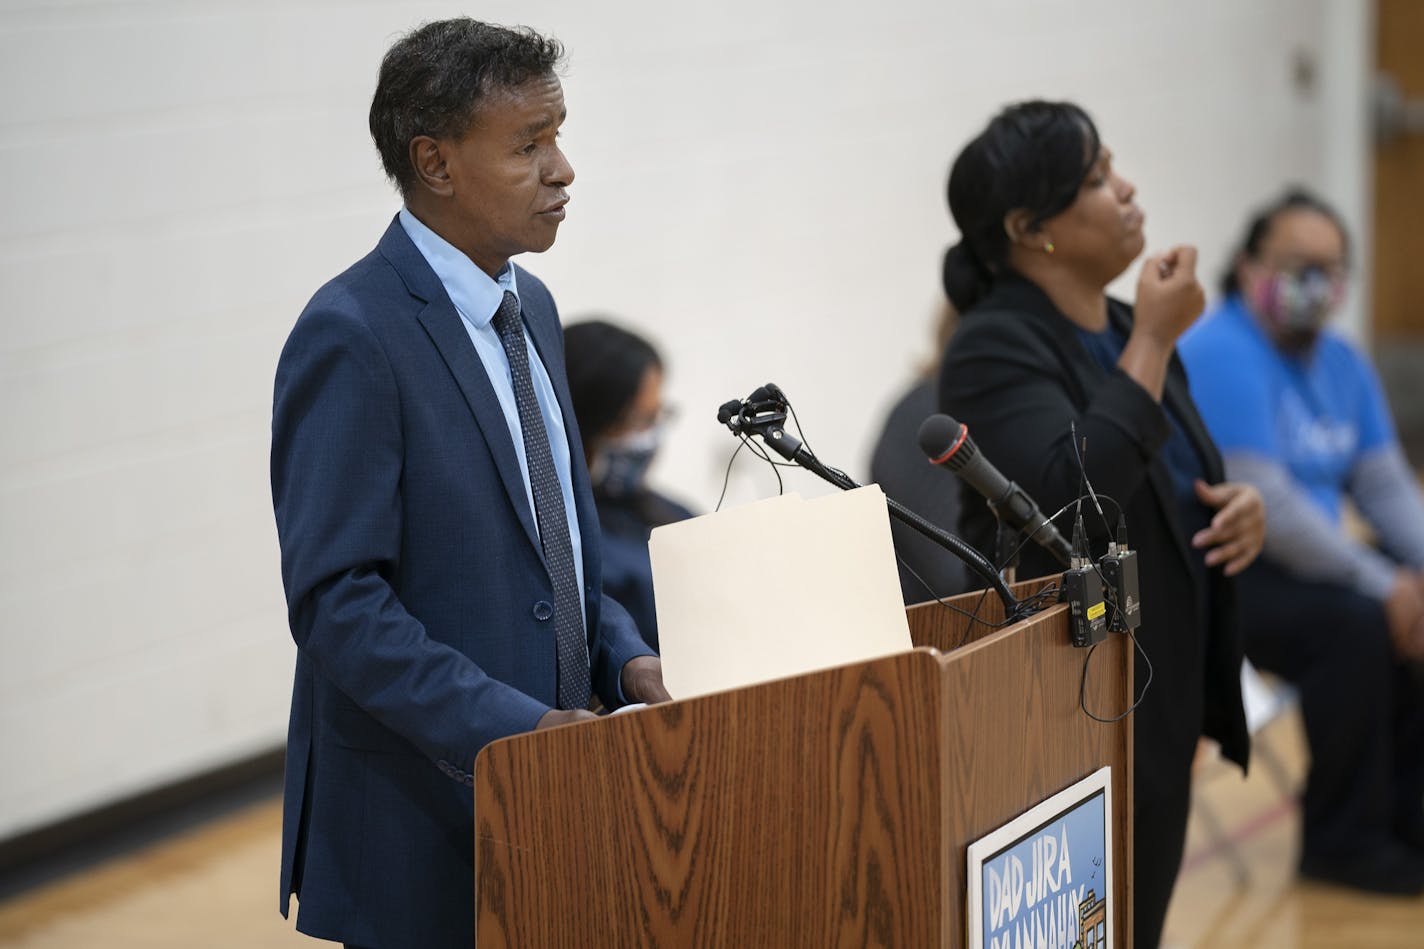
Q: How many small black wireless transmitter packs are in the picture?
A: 2